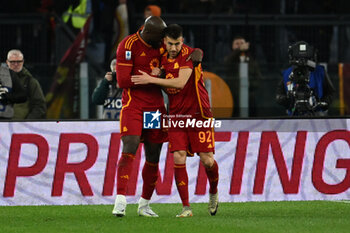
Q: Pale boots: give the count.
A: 4